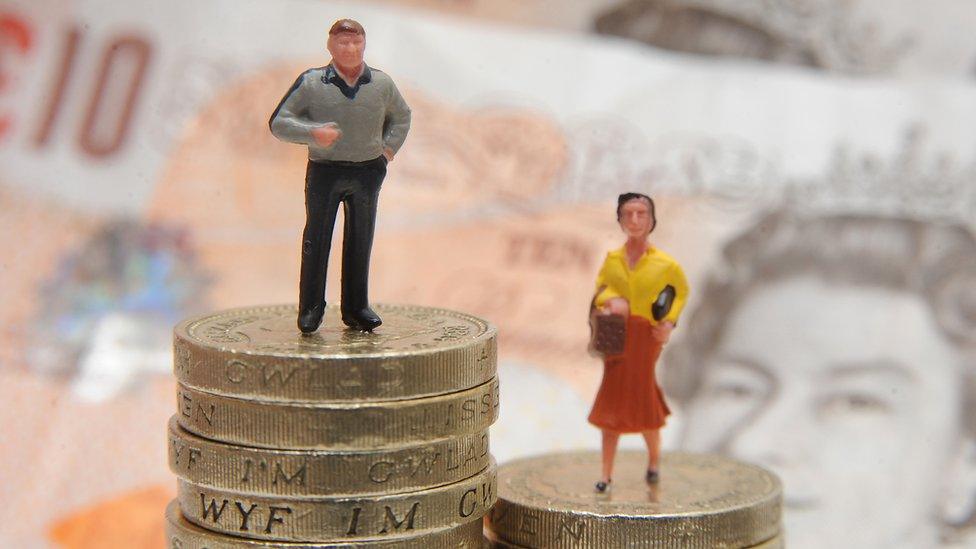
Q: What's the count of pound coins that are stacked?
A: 7